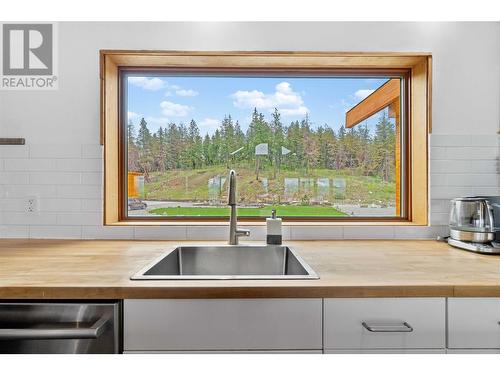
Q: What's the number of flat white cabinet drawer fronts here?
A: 3